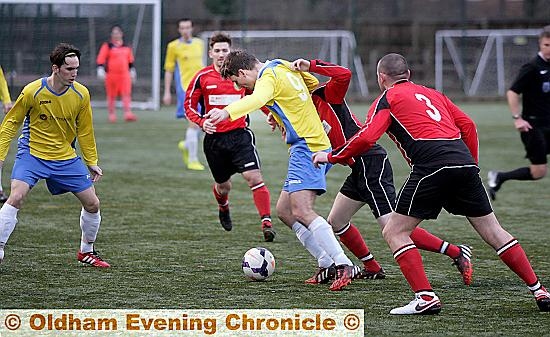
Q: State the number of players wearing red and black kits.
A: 3